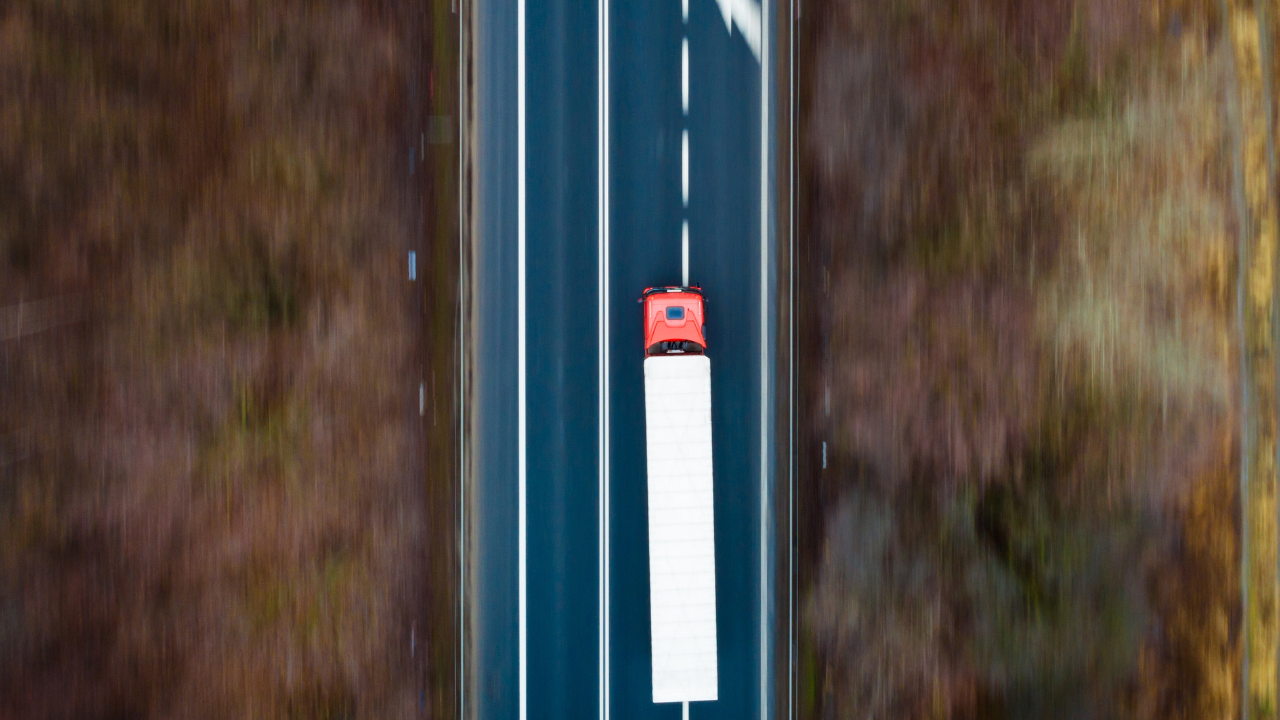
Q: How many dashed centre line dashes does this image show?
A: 5